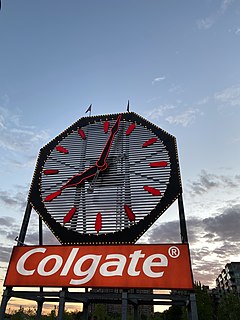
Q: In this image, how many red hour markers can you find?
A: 12